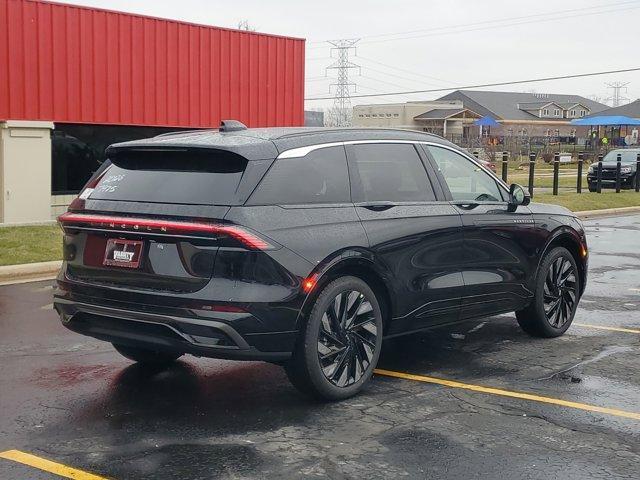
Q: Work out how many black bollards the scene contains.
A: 8